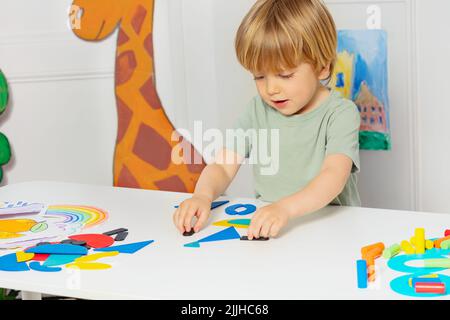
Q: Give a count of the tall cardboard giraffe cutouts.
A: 1